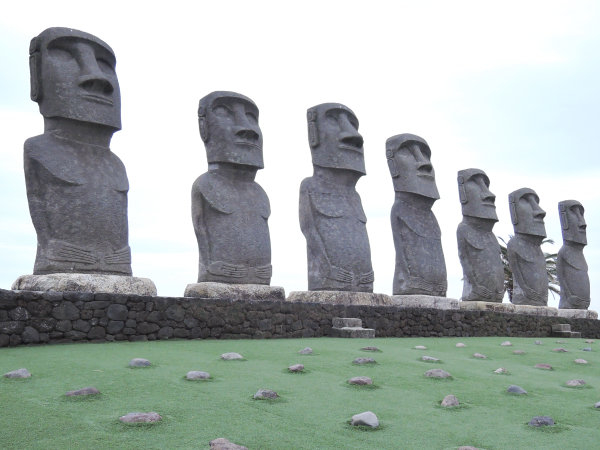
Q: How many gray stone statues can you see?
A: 7